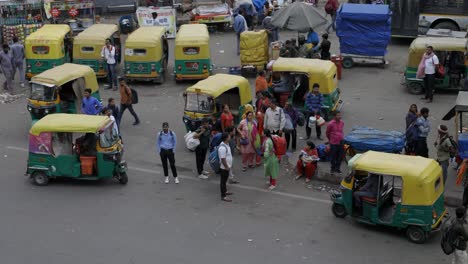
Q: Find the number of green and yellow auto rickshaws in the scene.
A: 10